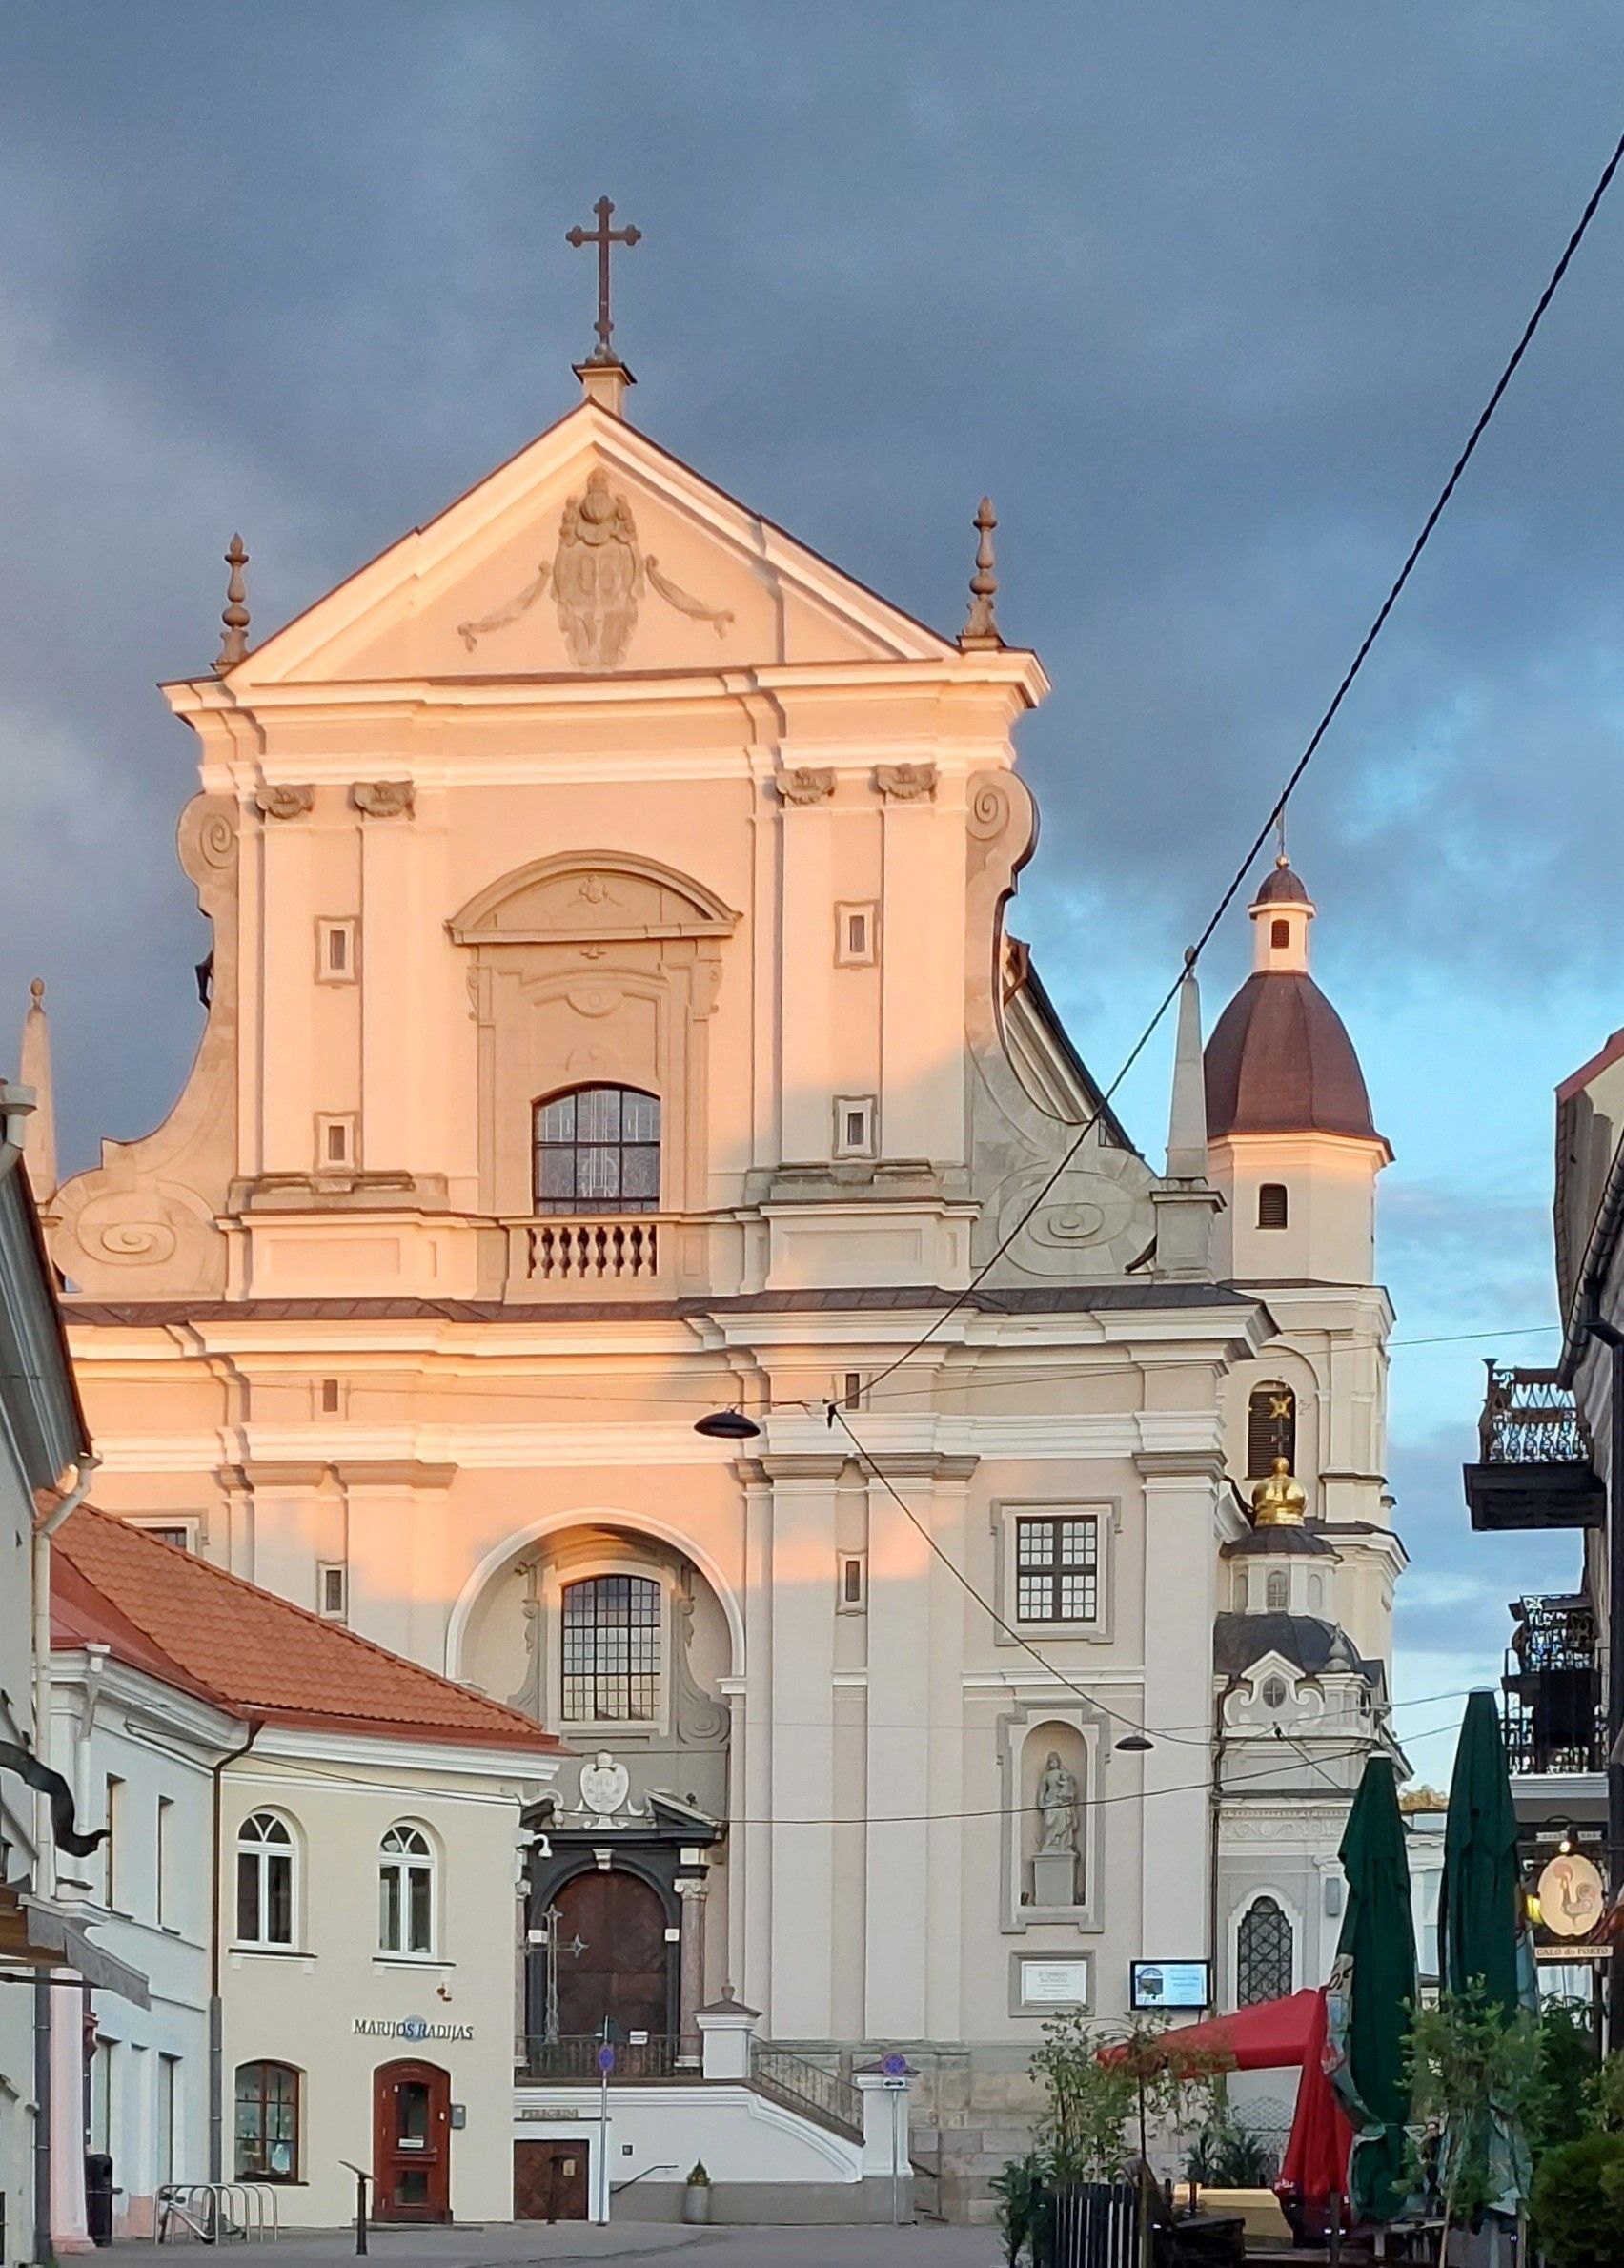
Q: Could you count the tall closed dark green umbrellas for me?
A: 2